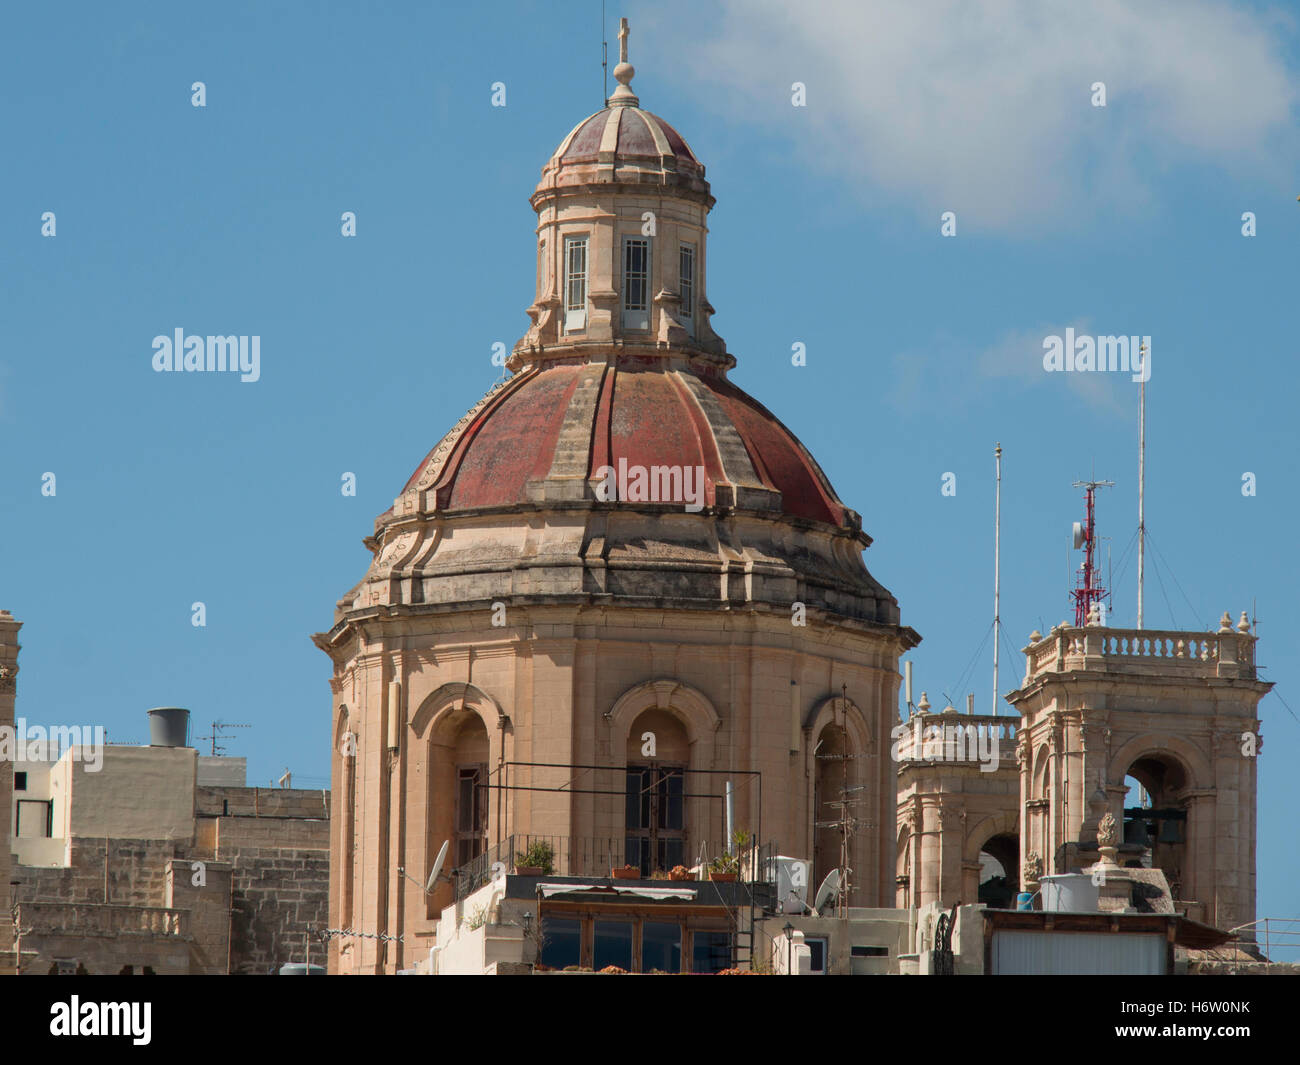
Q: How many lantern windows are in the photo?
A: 3